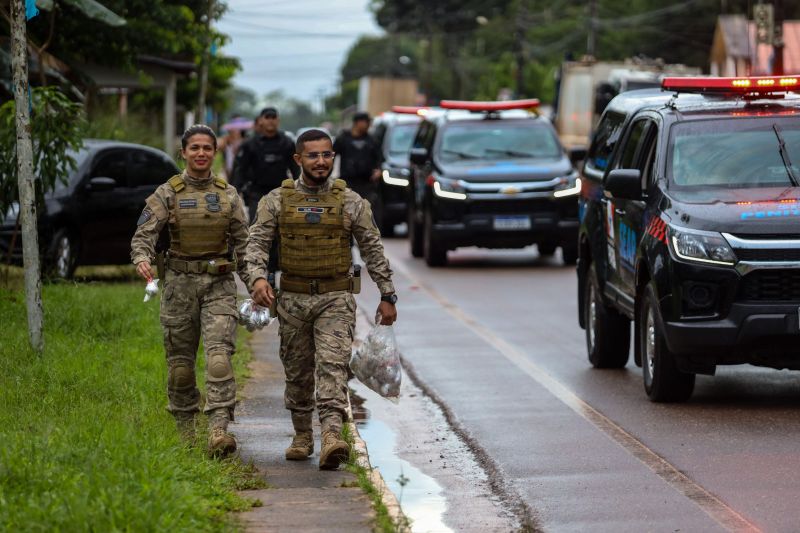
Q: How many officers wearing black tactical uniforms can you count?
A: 2